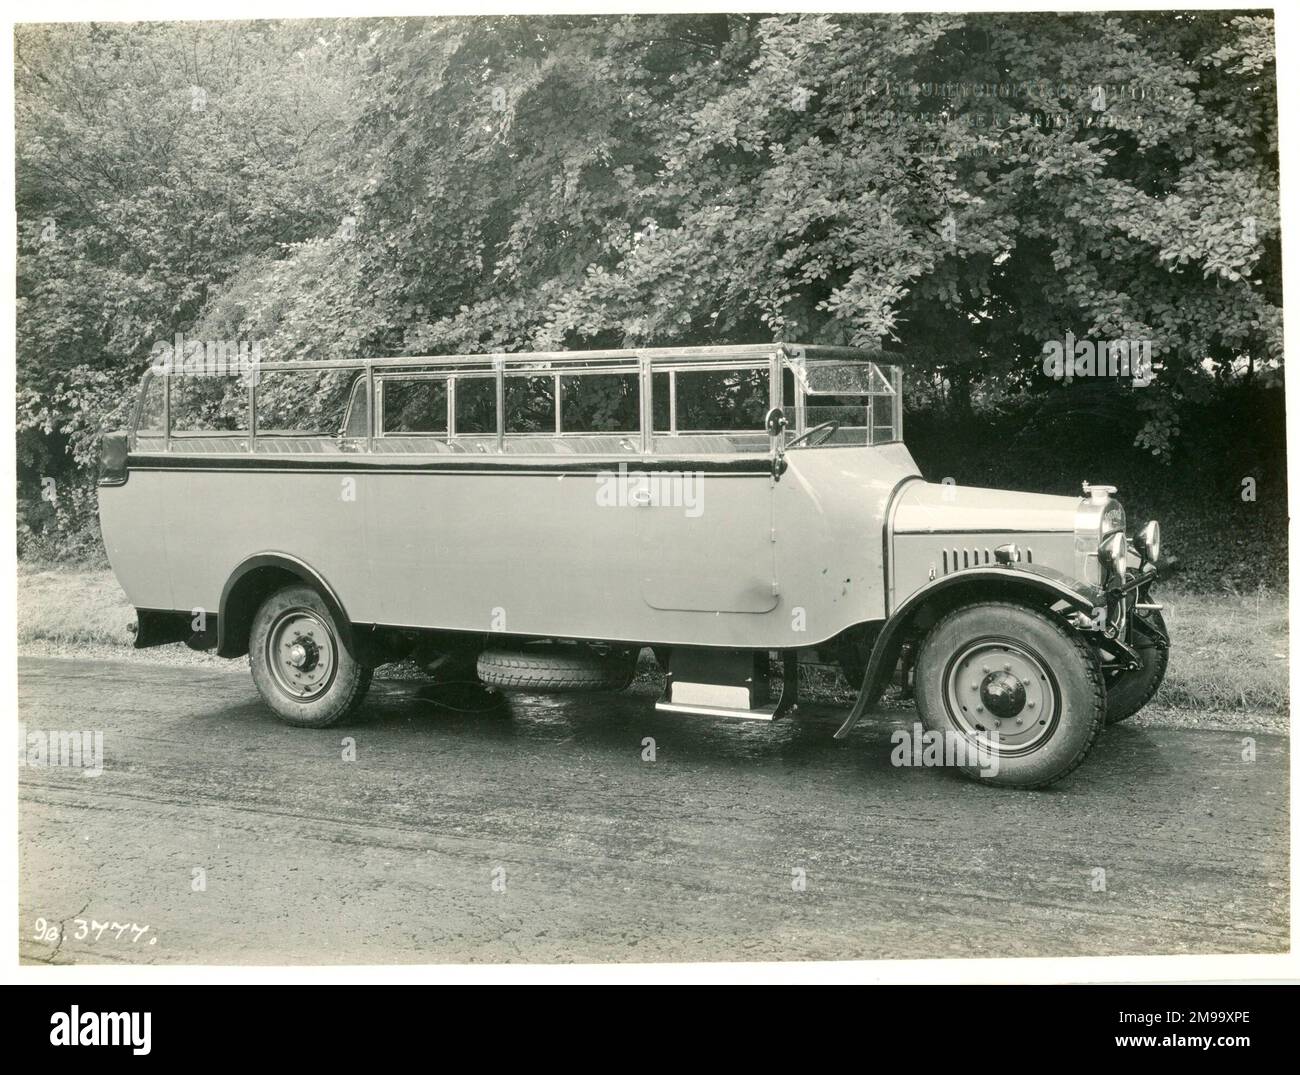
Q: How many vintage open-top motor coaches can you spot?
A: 1